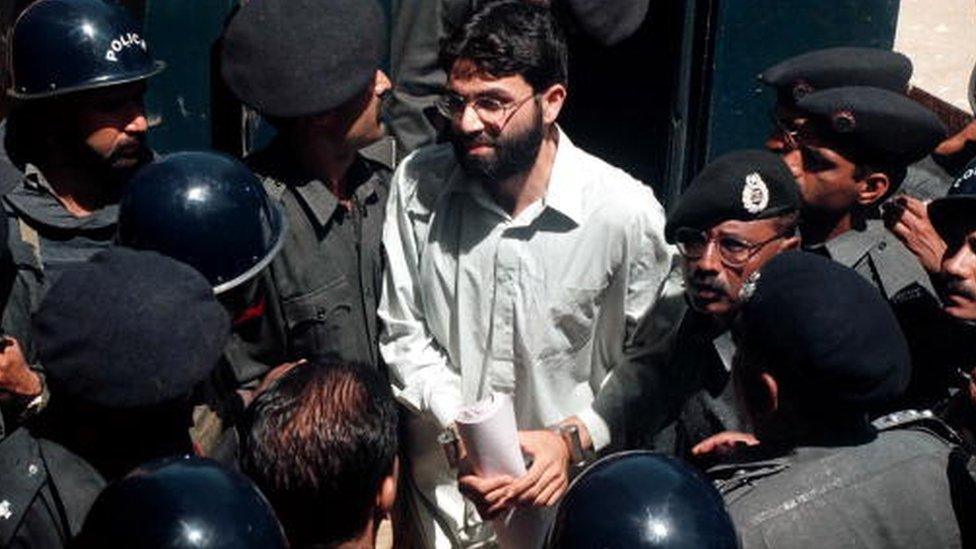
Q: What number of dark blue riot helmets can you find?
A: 5